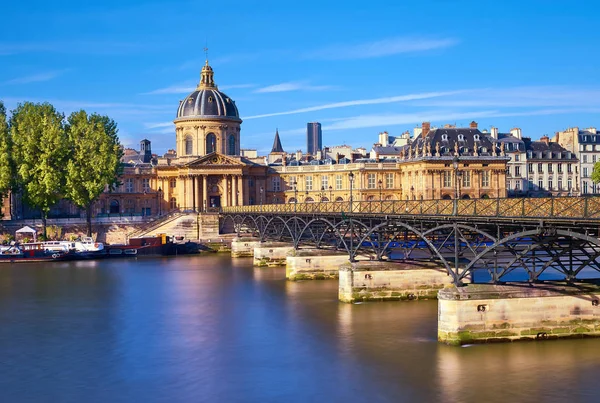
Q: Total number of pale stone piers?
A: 5